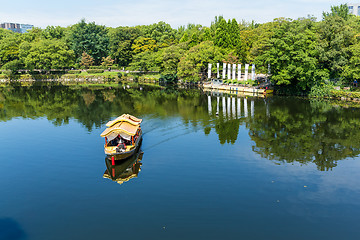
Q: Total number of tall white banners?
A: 8